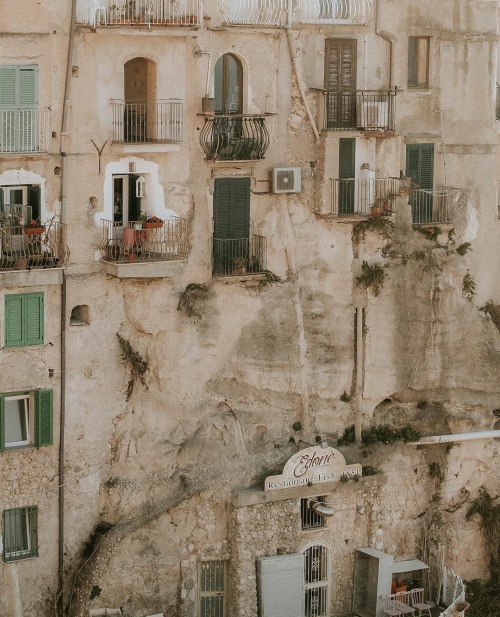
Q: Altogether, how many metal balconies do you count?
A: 12